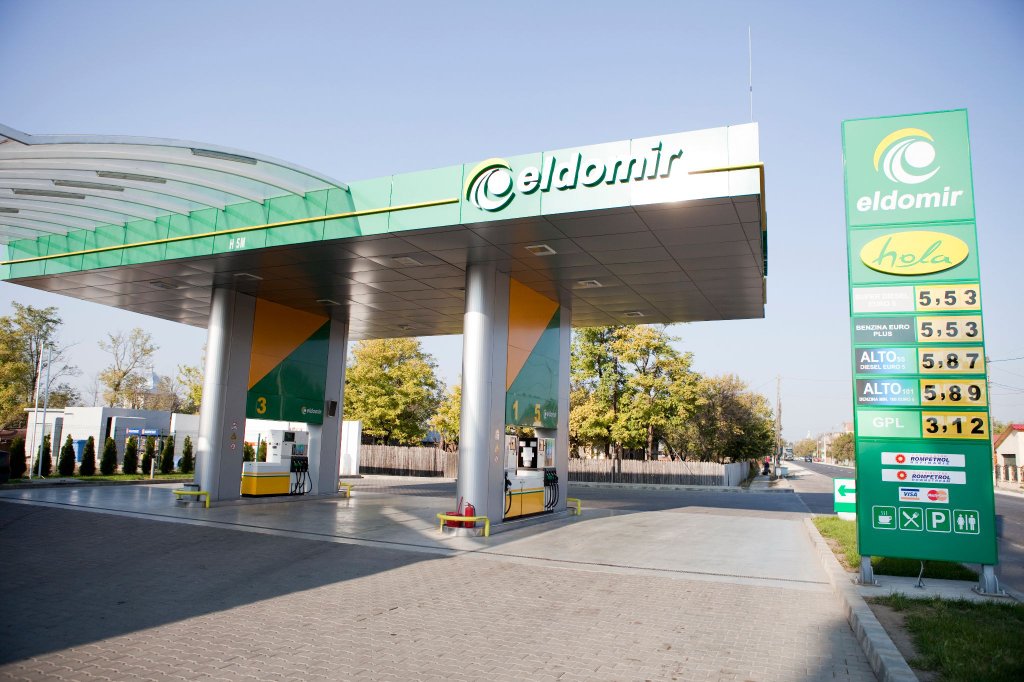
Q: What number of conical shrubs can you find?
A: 11